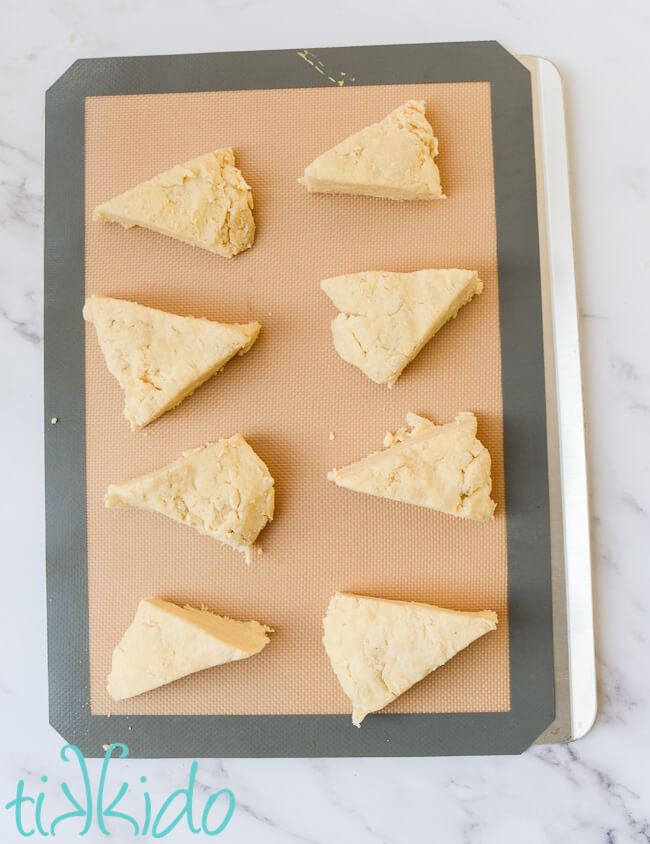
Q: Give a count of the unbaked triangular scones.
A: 8